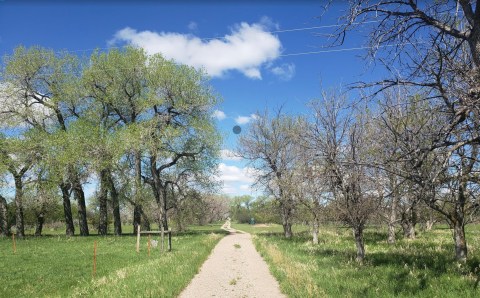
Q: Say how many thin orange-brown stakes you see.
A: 3